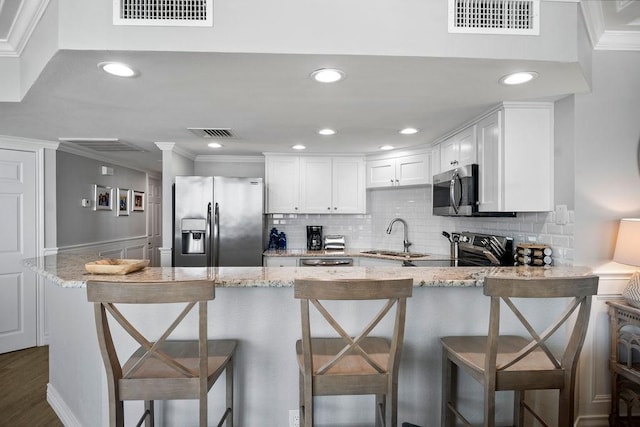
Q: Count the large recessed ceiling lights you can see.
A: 3